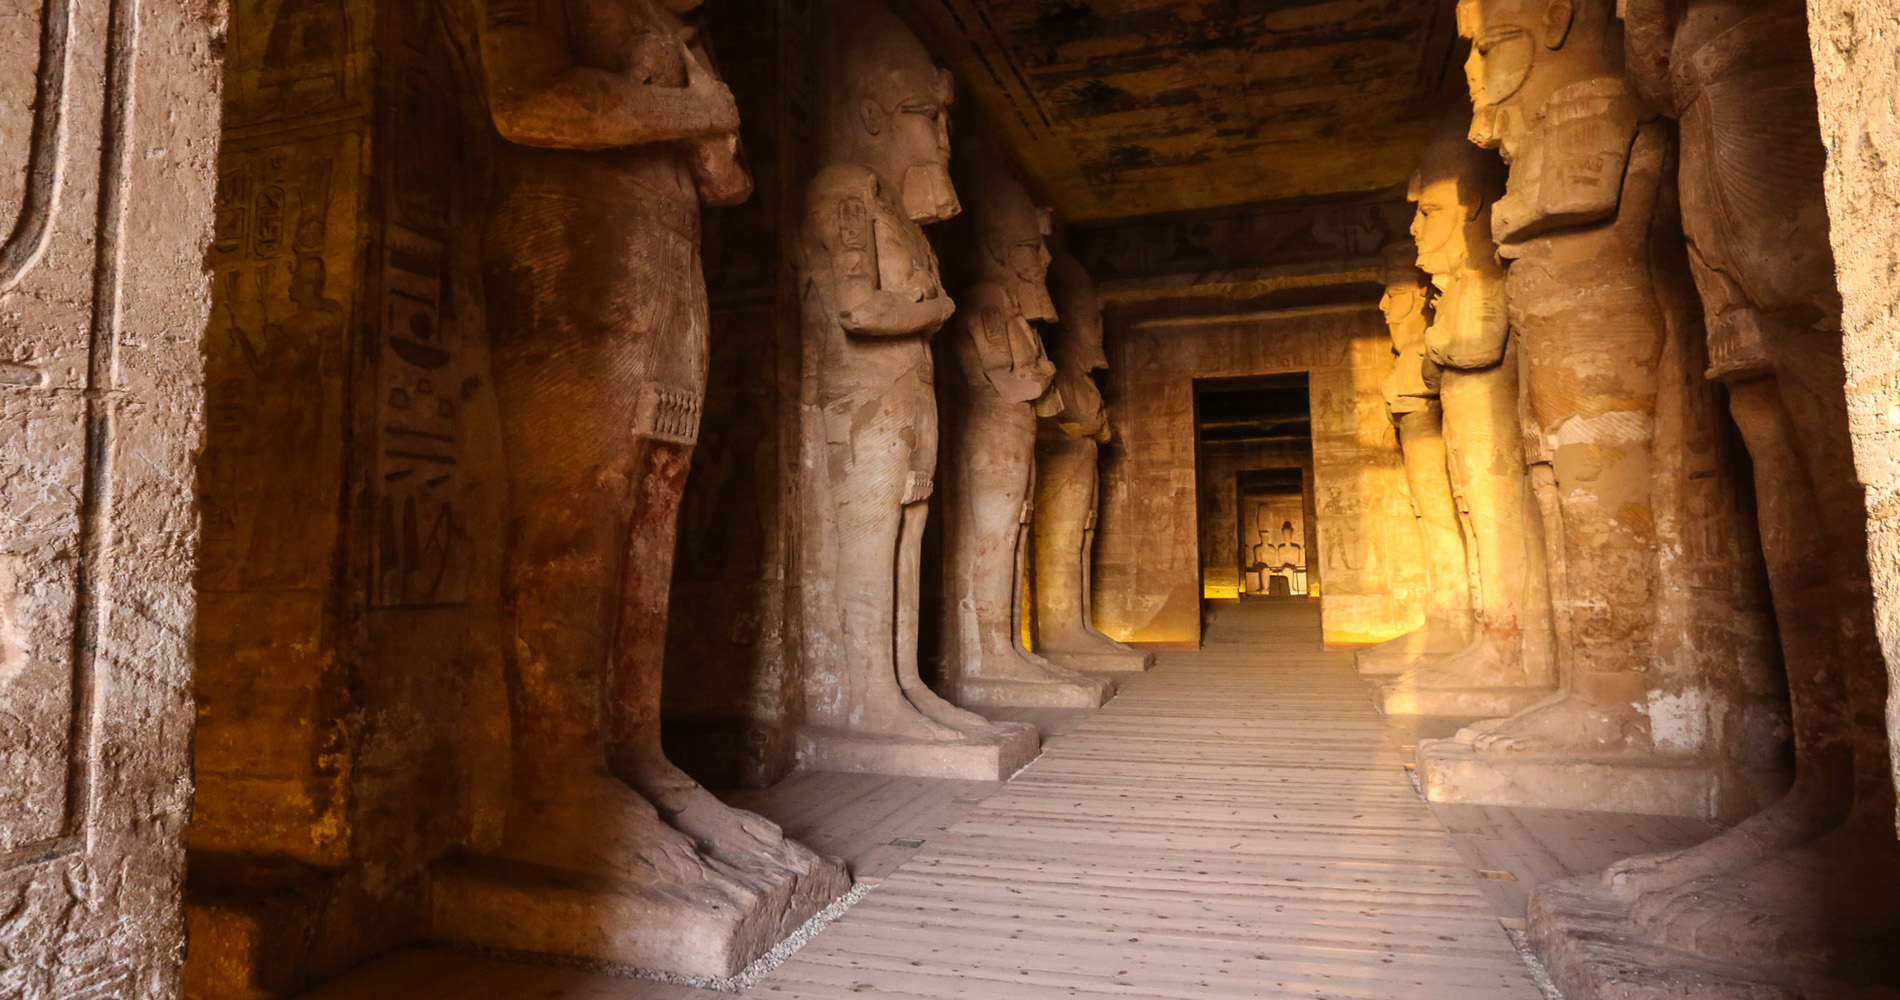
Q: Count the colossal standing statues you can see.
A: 8